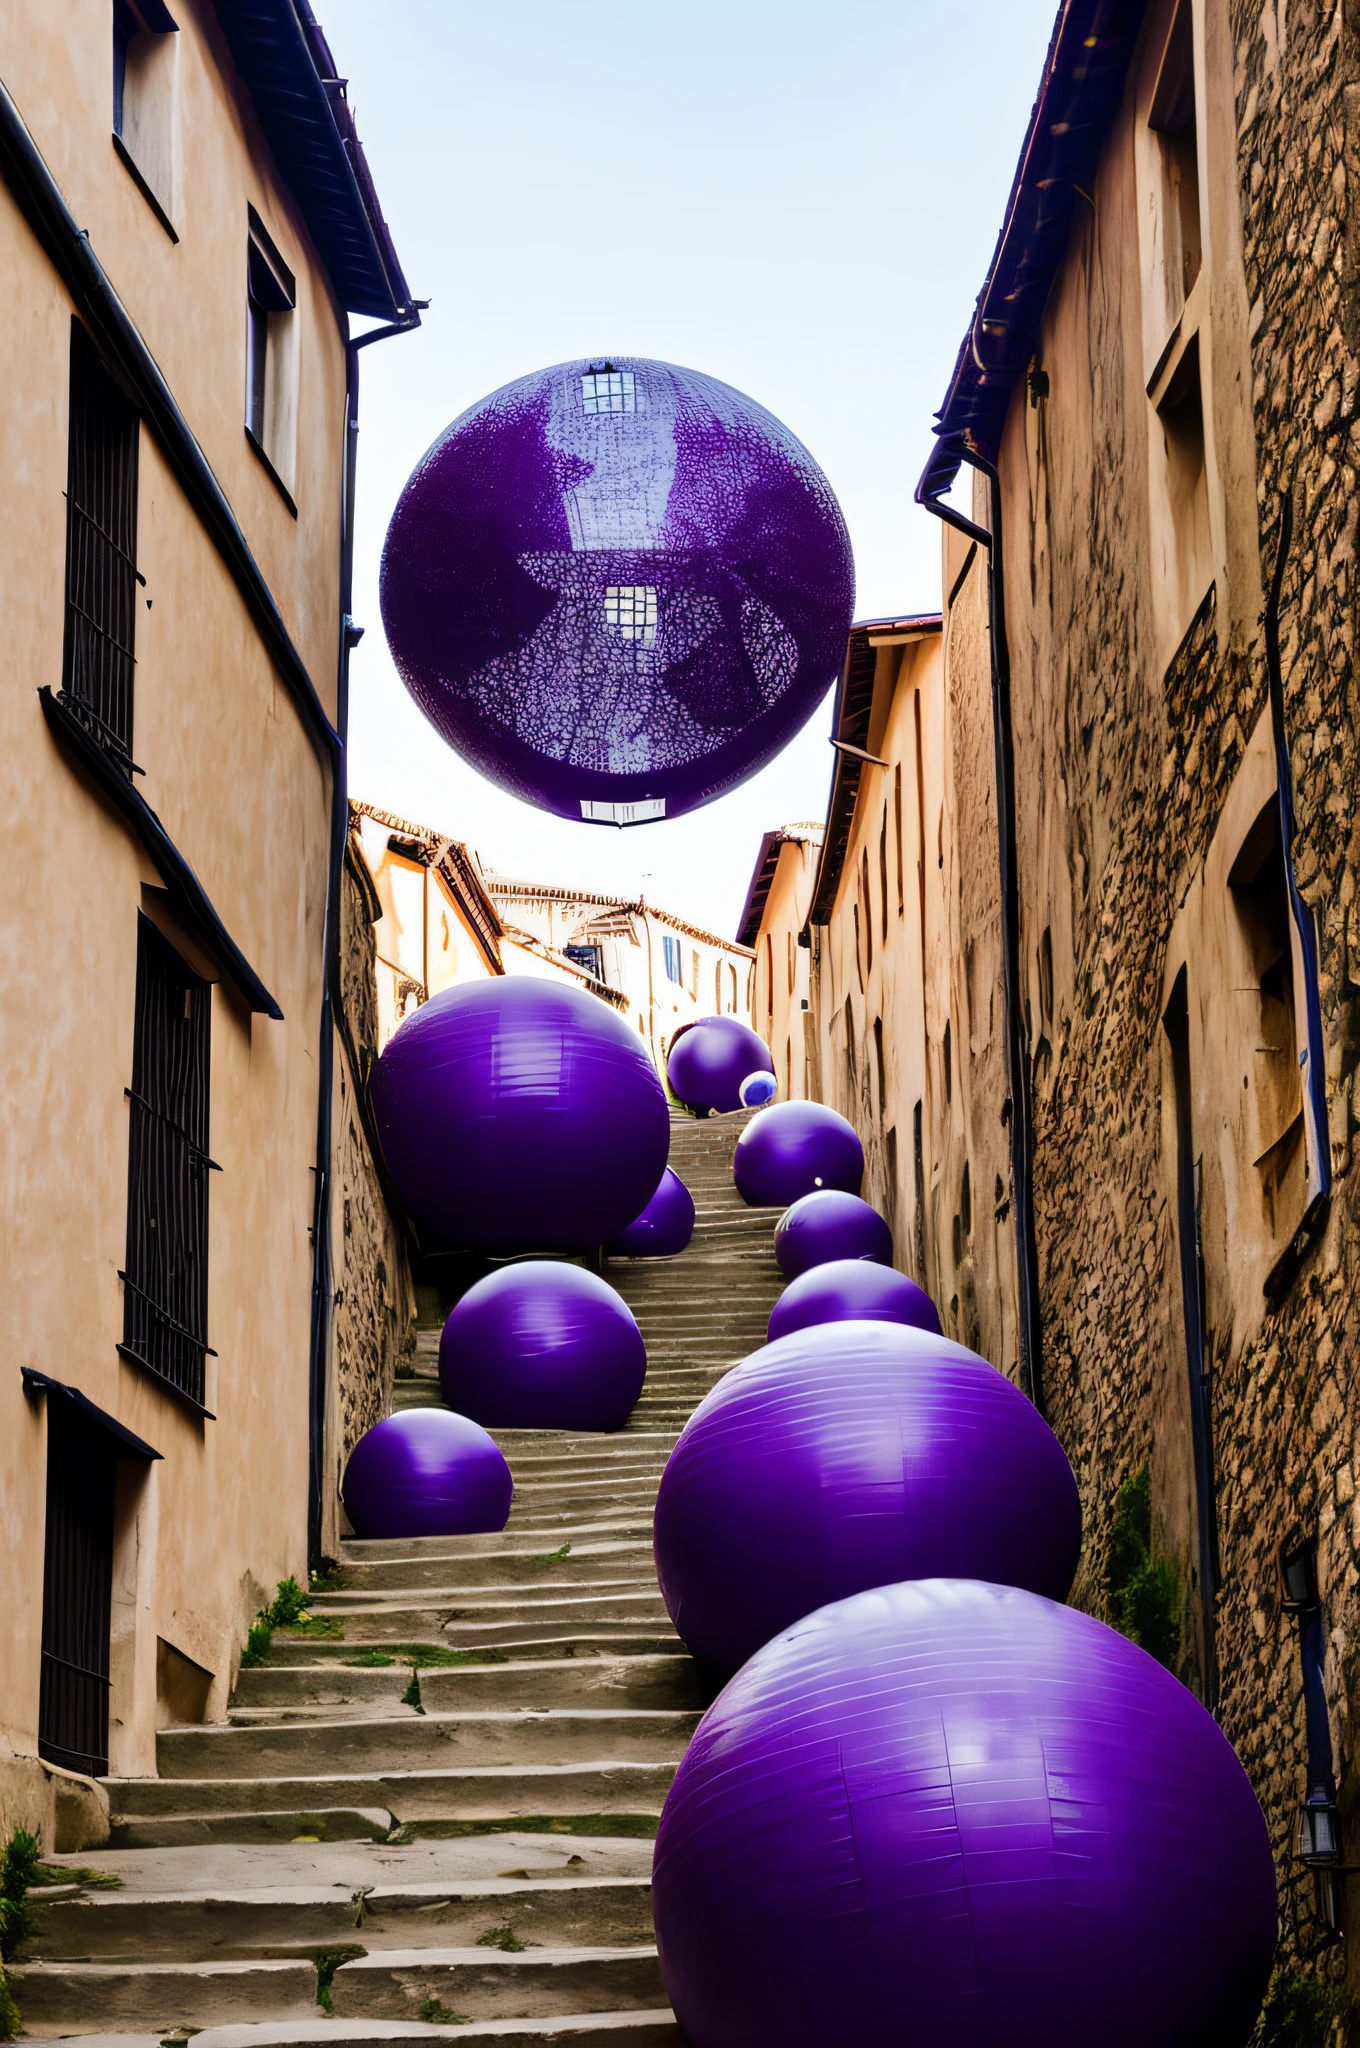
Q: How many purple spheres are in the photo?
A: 11